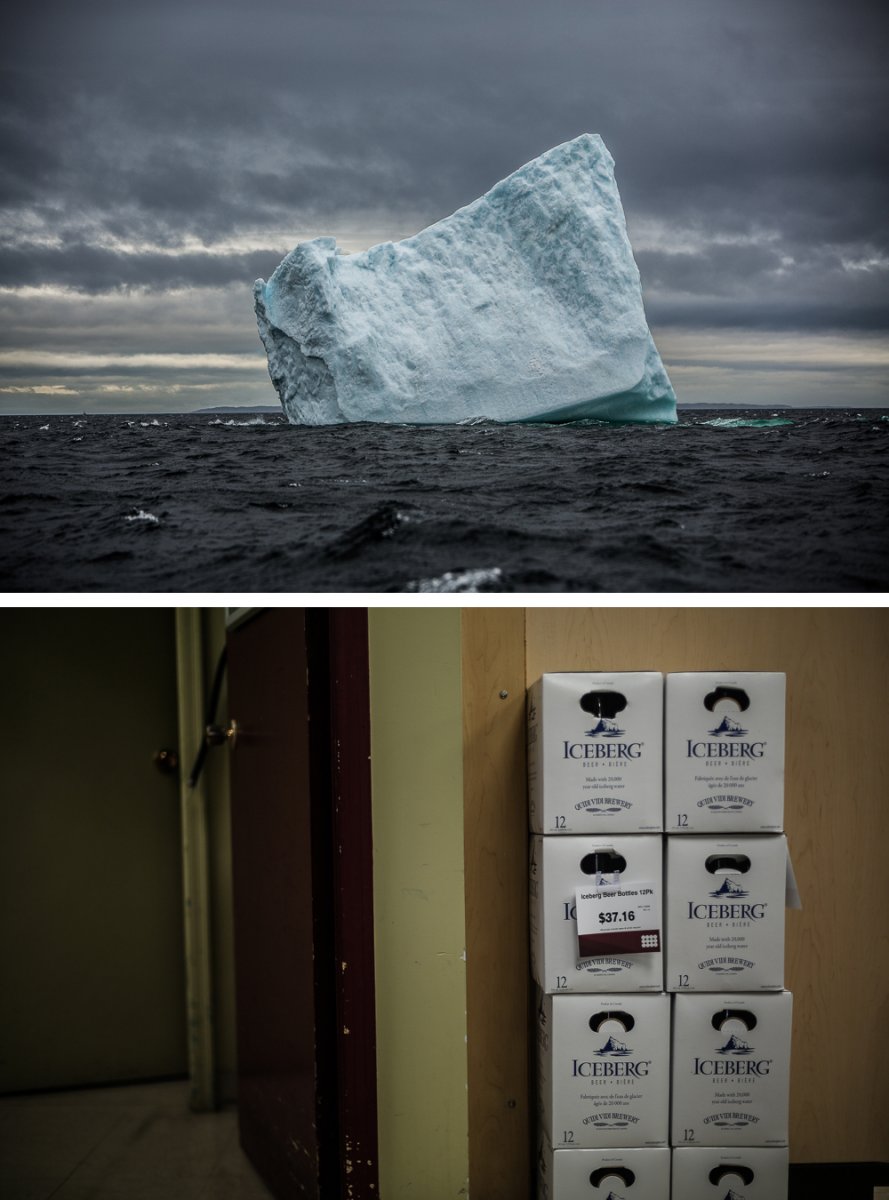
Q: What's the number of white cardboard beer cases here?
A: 8